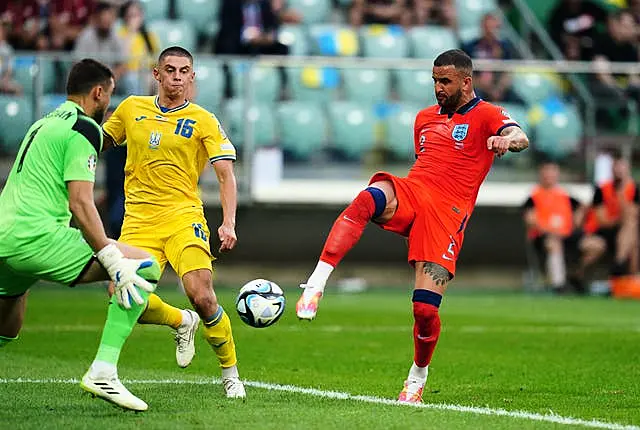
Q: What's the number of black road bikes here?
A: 0